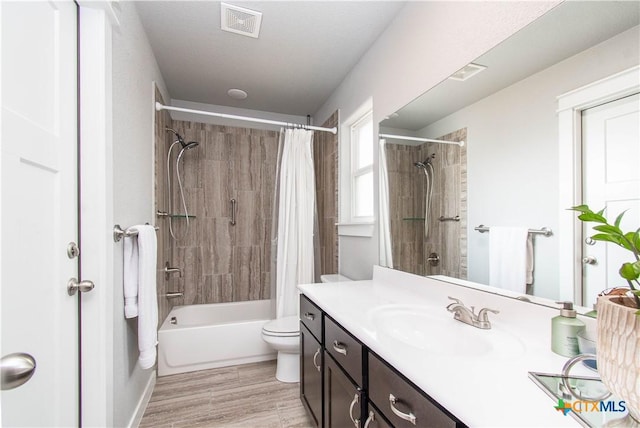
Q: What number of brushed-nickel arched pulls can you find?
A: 6